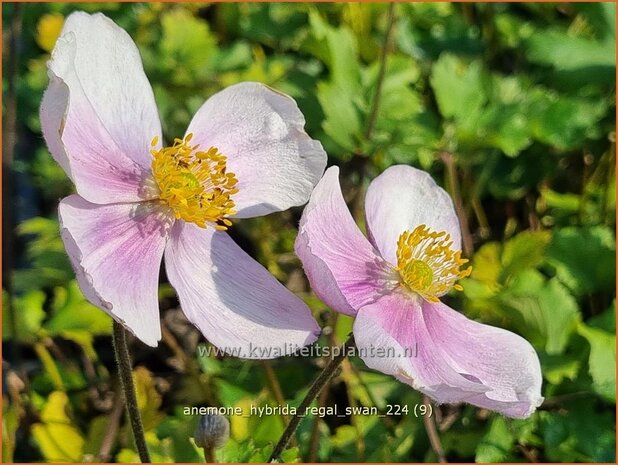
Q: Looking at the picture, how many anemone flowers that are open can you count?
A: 2